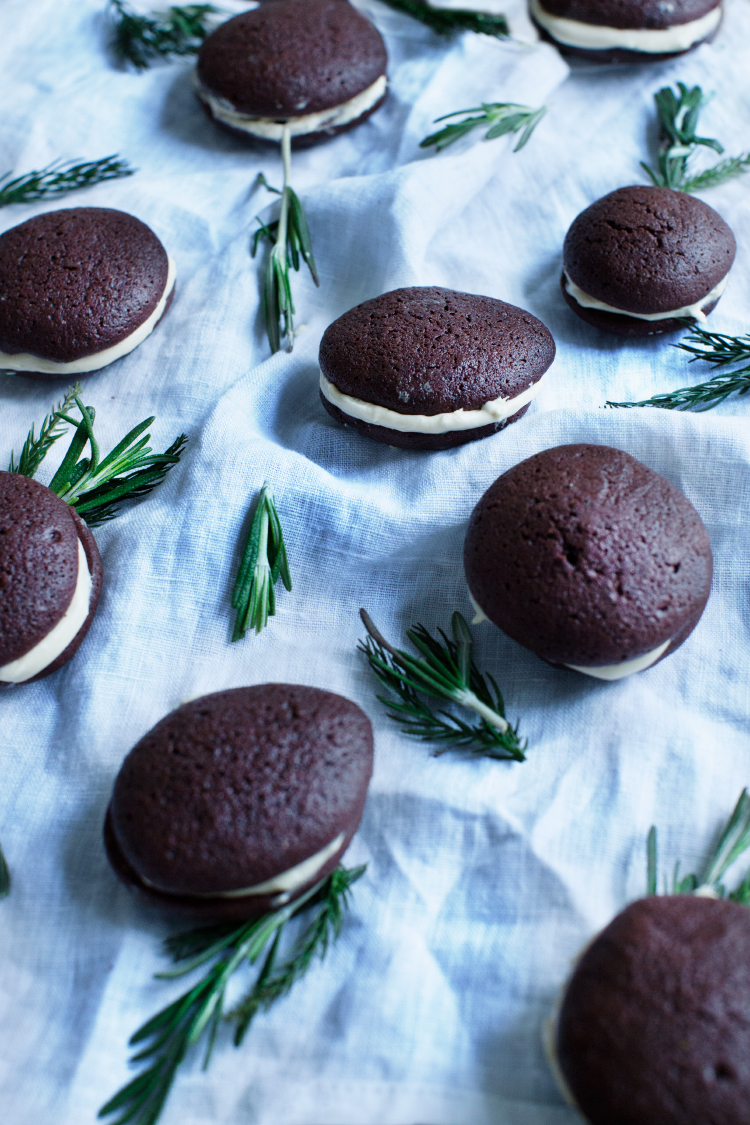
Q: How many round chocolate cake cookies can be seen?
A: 9